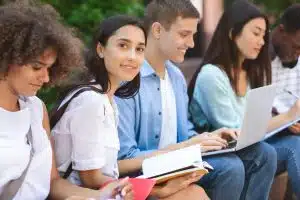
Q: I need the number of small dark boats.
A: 0